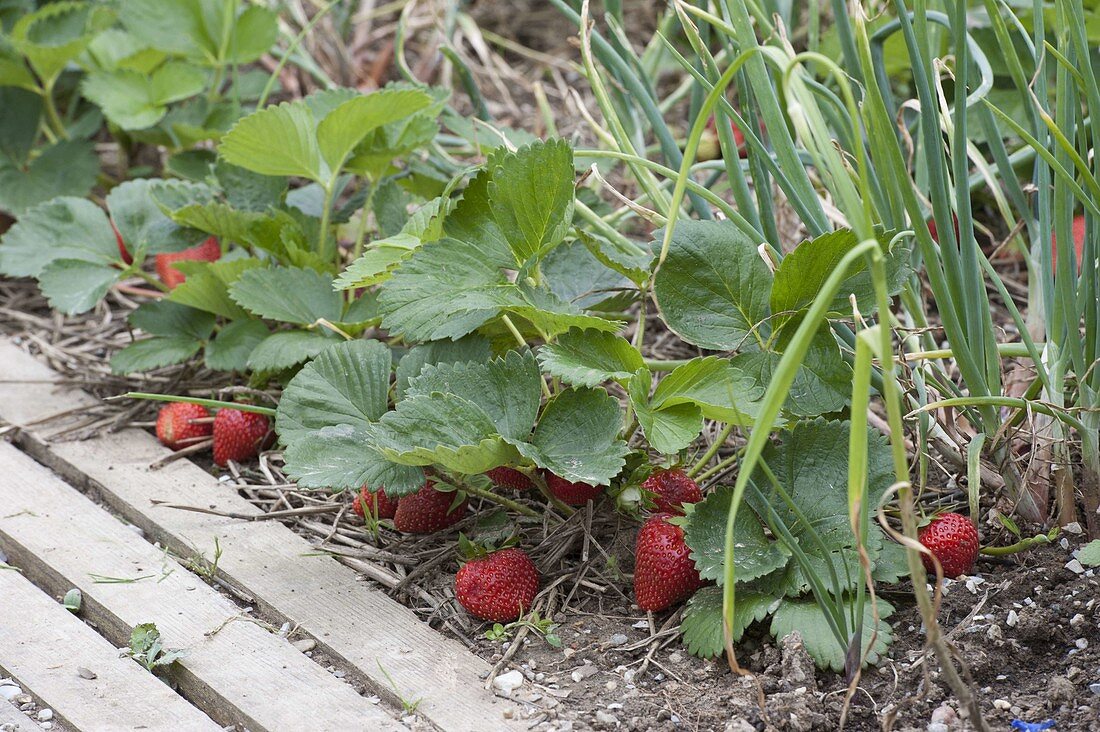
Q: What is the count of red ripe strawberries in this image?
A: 15